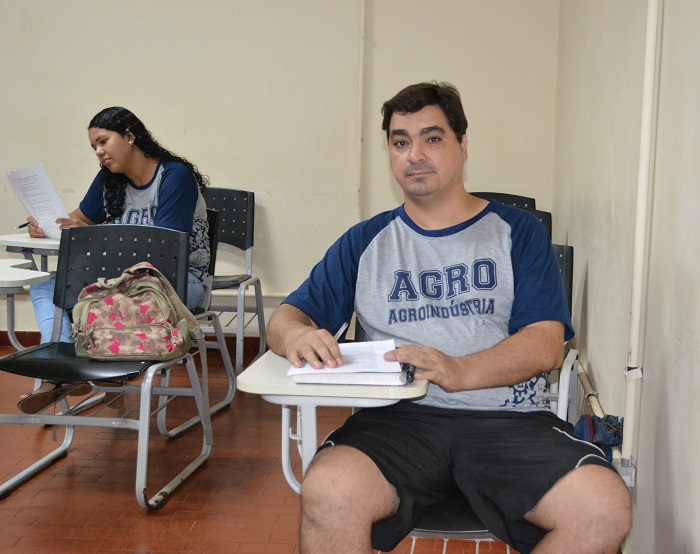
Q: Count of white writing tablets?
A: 3